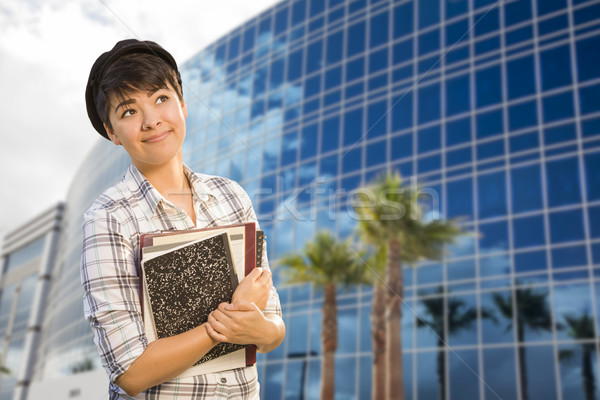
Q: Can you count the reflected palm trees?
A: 3